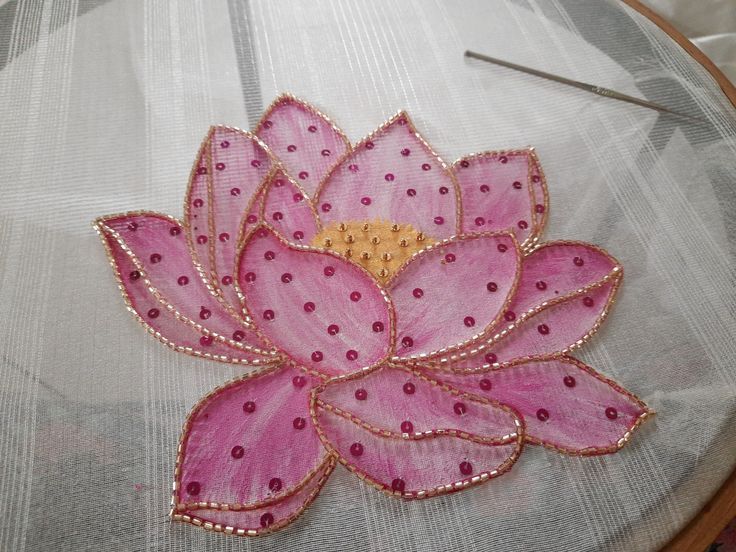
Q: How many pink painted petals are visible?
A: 12